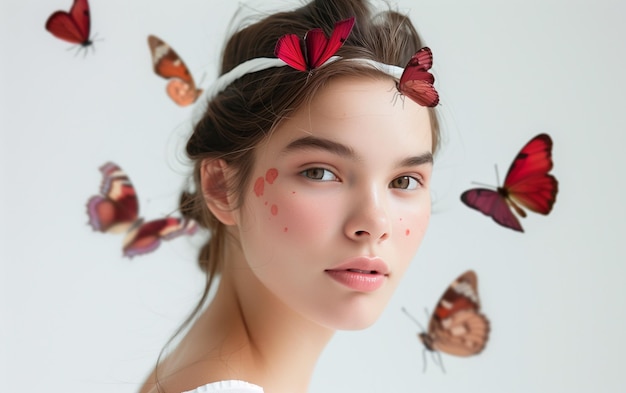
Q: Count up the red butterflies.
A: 4